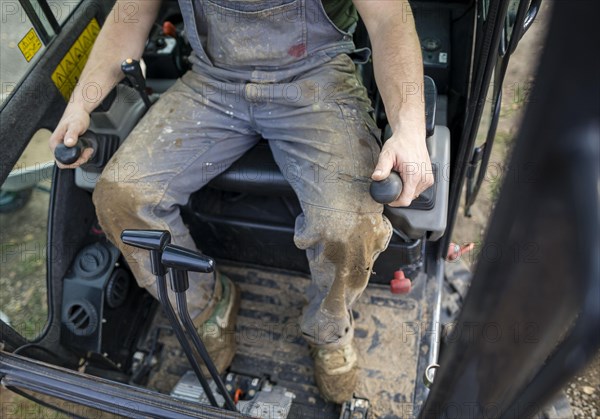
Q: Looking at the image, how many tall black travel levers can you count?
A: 2